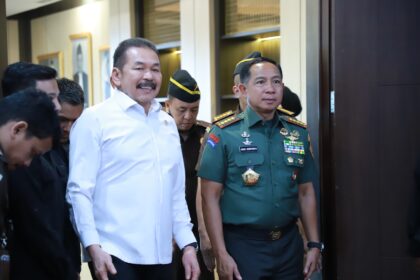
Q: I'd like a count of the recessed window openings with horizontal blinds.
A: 2